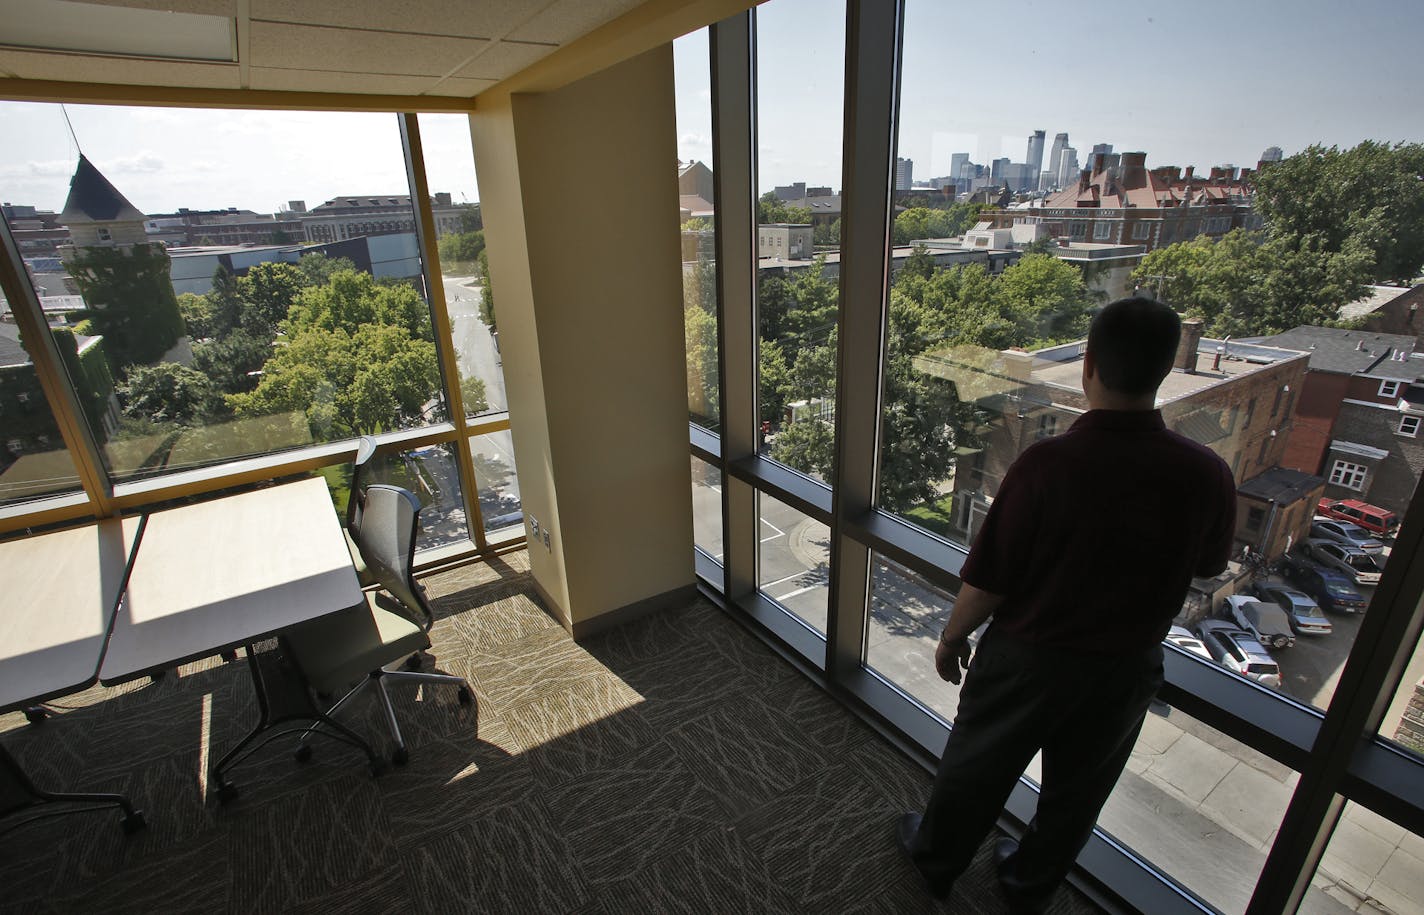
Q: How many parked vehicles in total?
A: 8